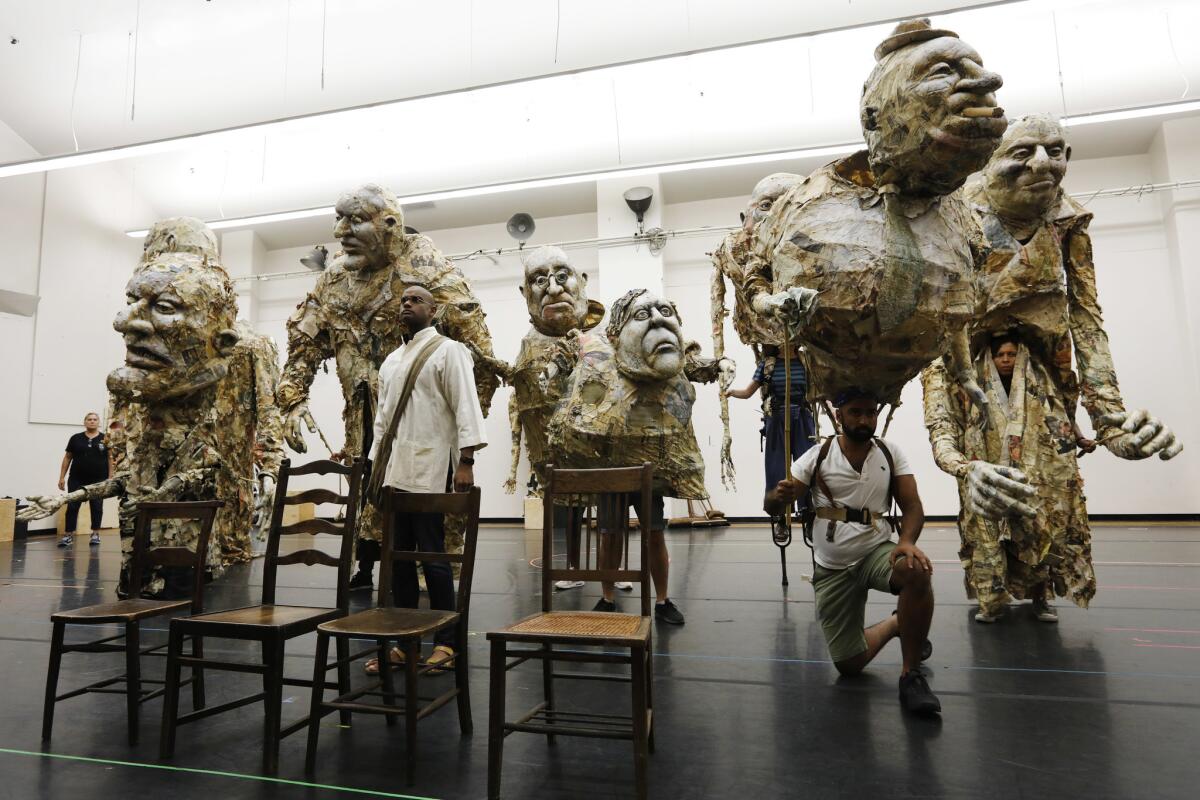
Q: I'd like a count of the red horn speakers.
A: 0